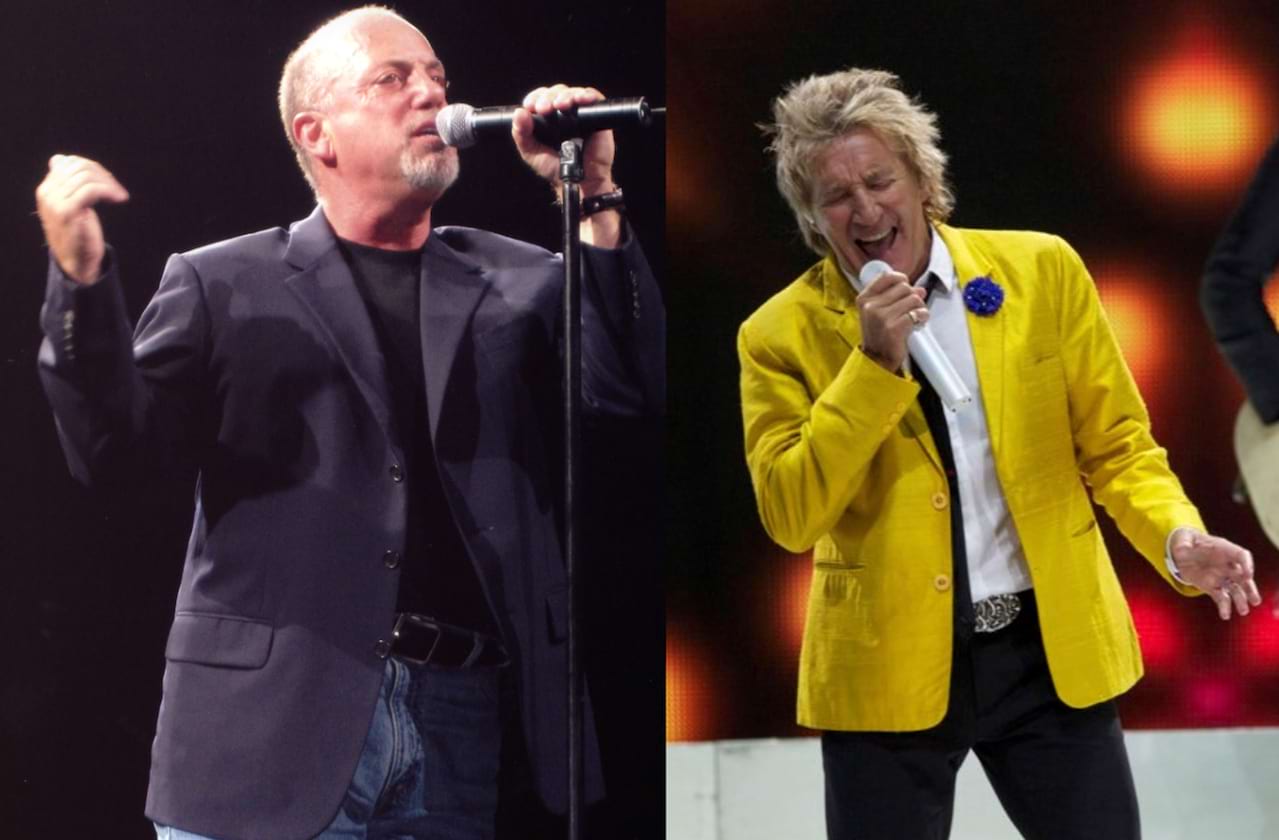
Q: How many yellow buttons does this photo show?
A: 5